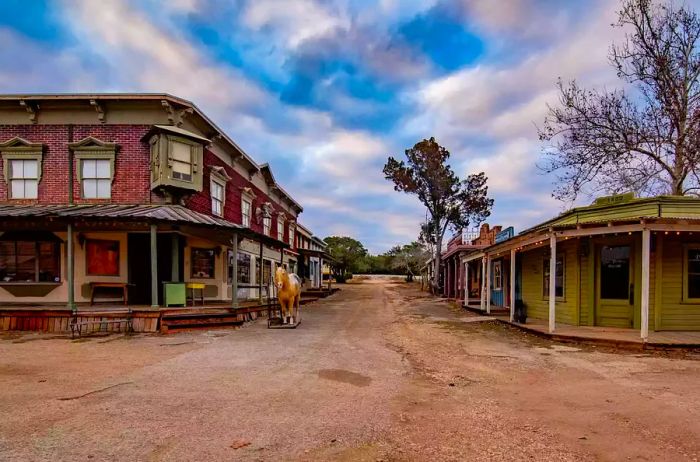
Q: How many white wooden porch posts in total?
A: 6